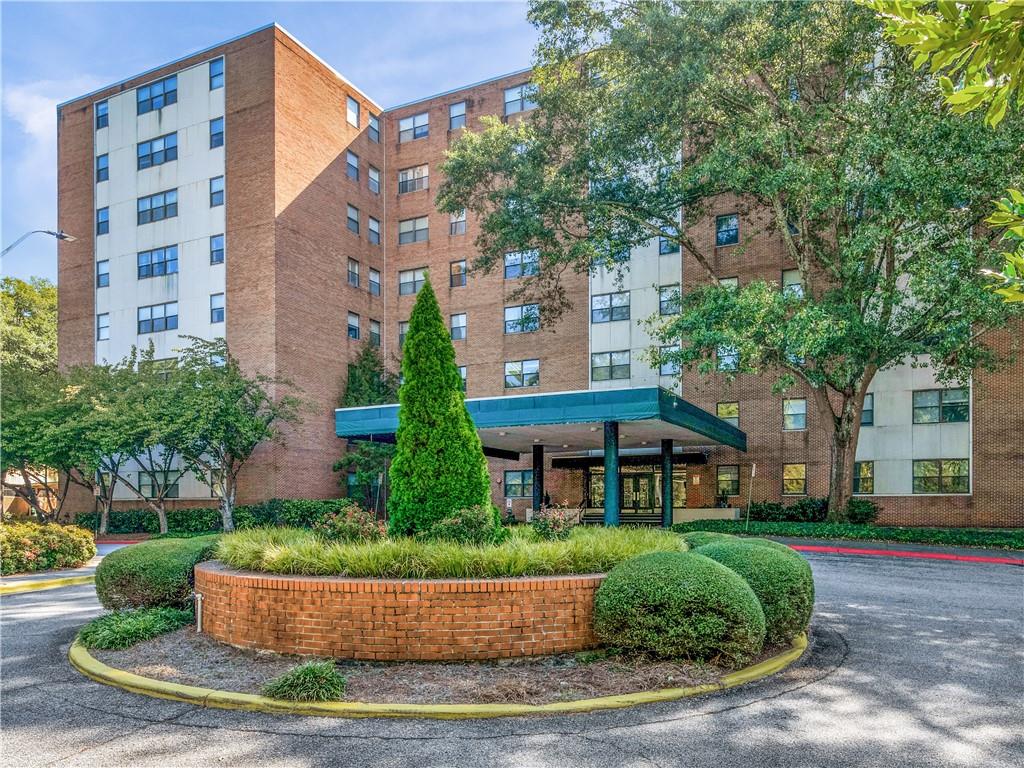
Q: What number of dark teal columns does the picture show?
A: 3